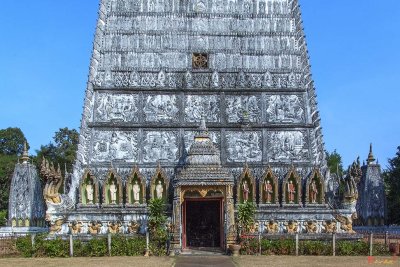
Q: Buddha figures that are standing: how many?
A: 8